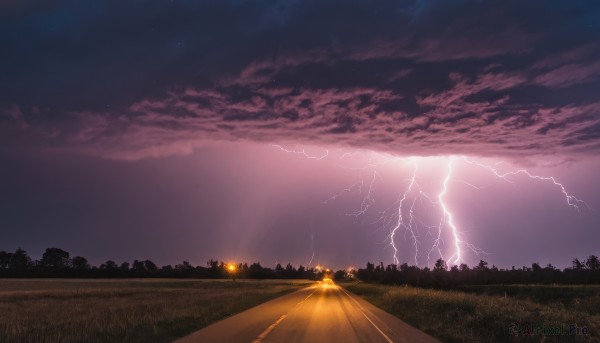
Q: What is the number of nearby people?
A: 0